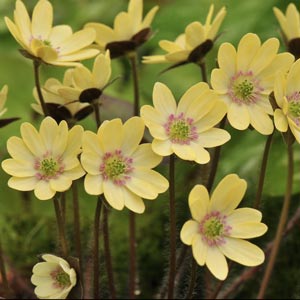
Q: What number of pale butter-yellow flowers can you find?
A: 14